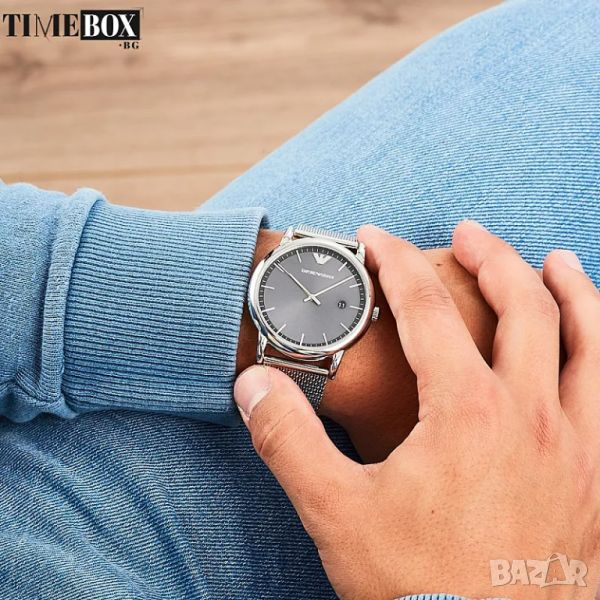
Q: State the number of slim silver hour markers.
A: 11